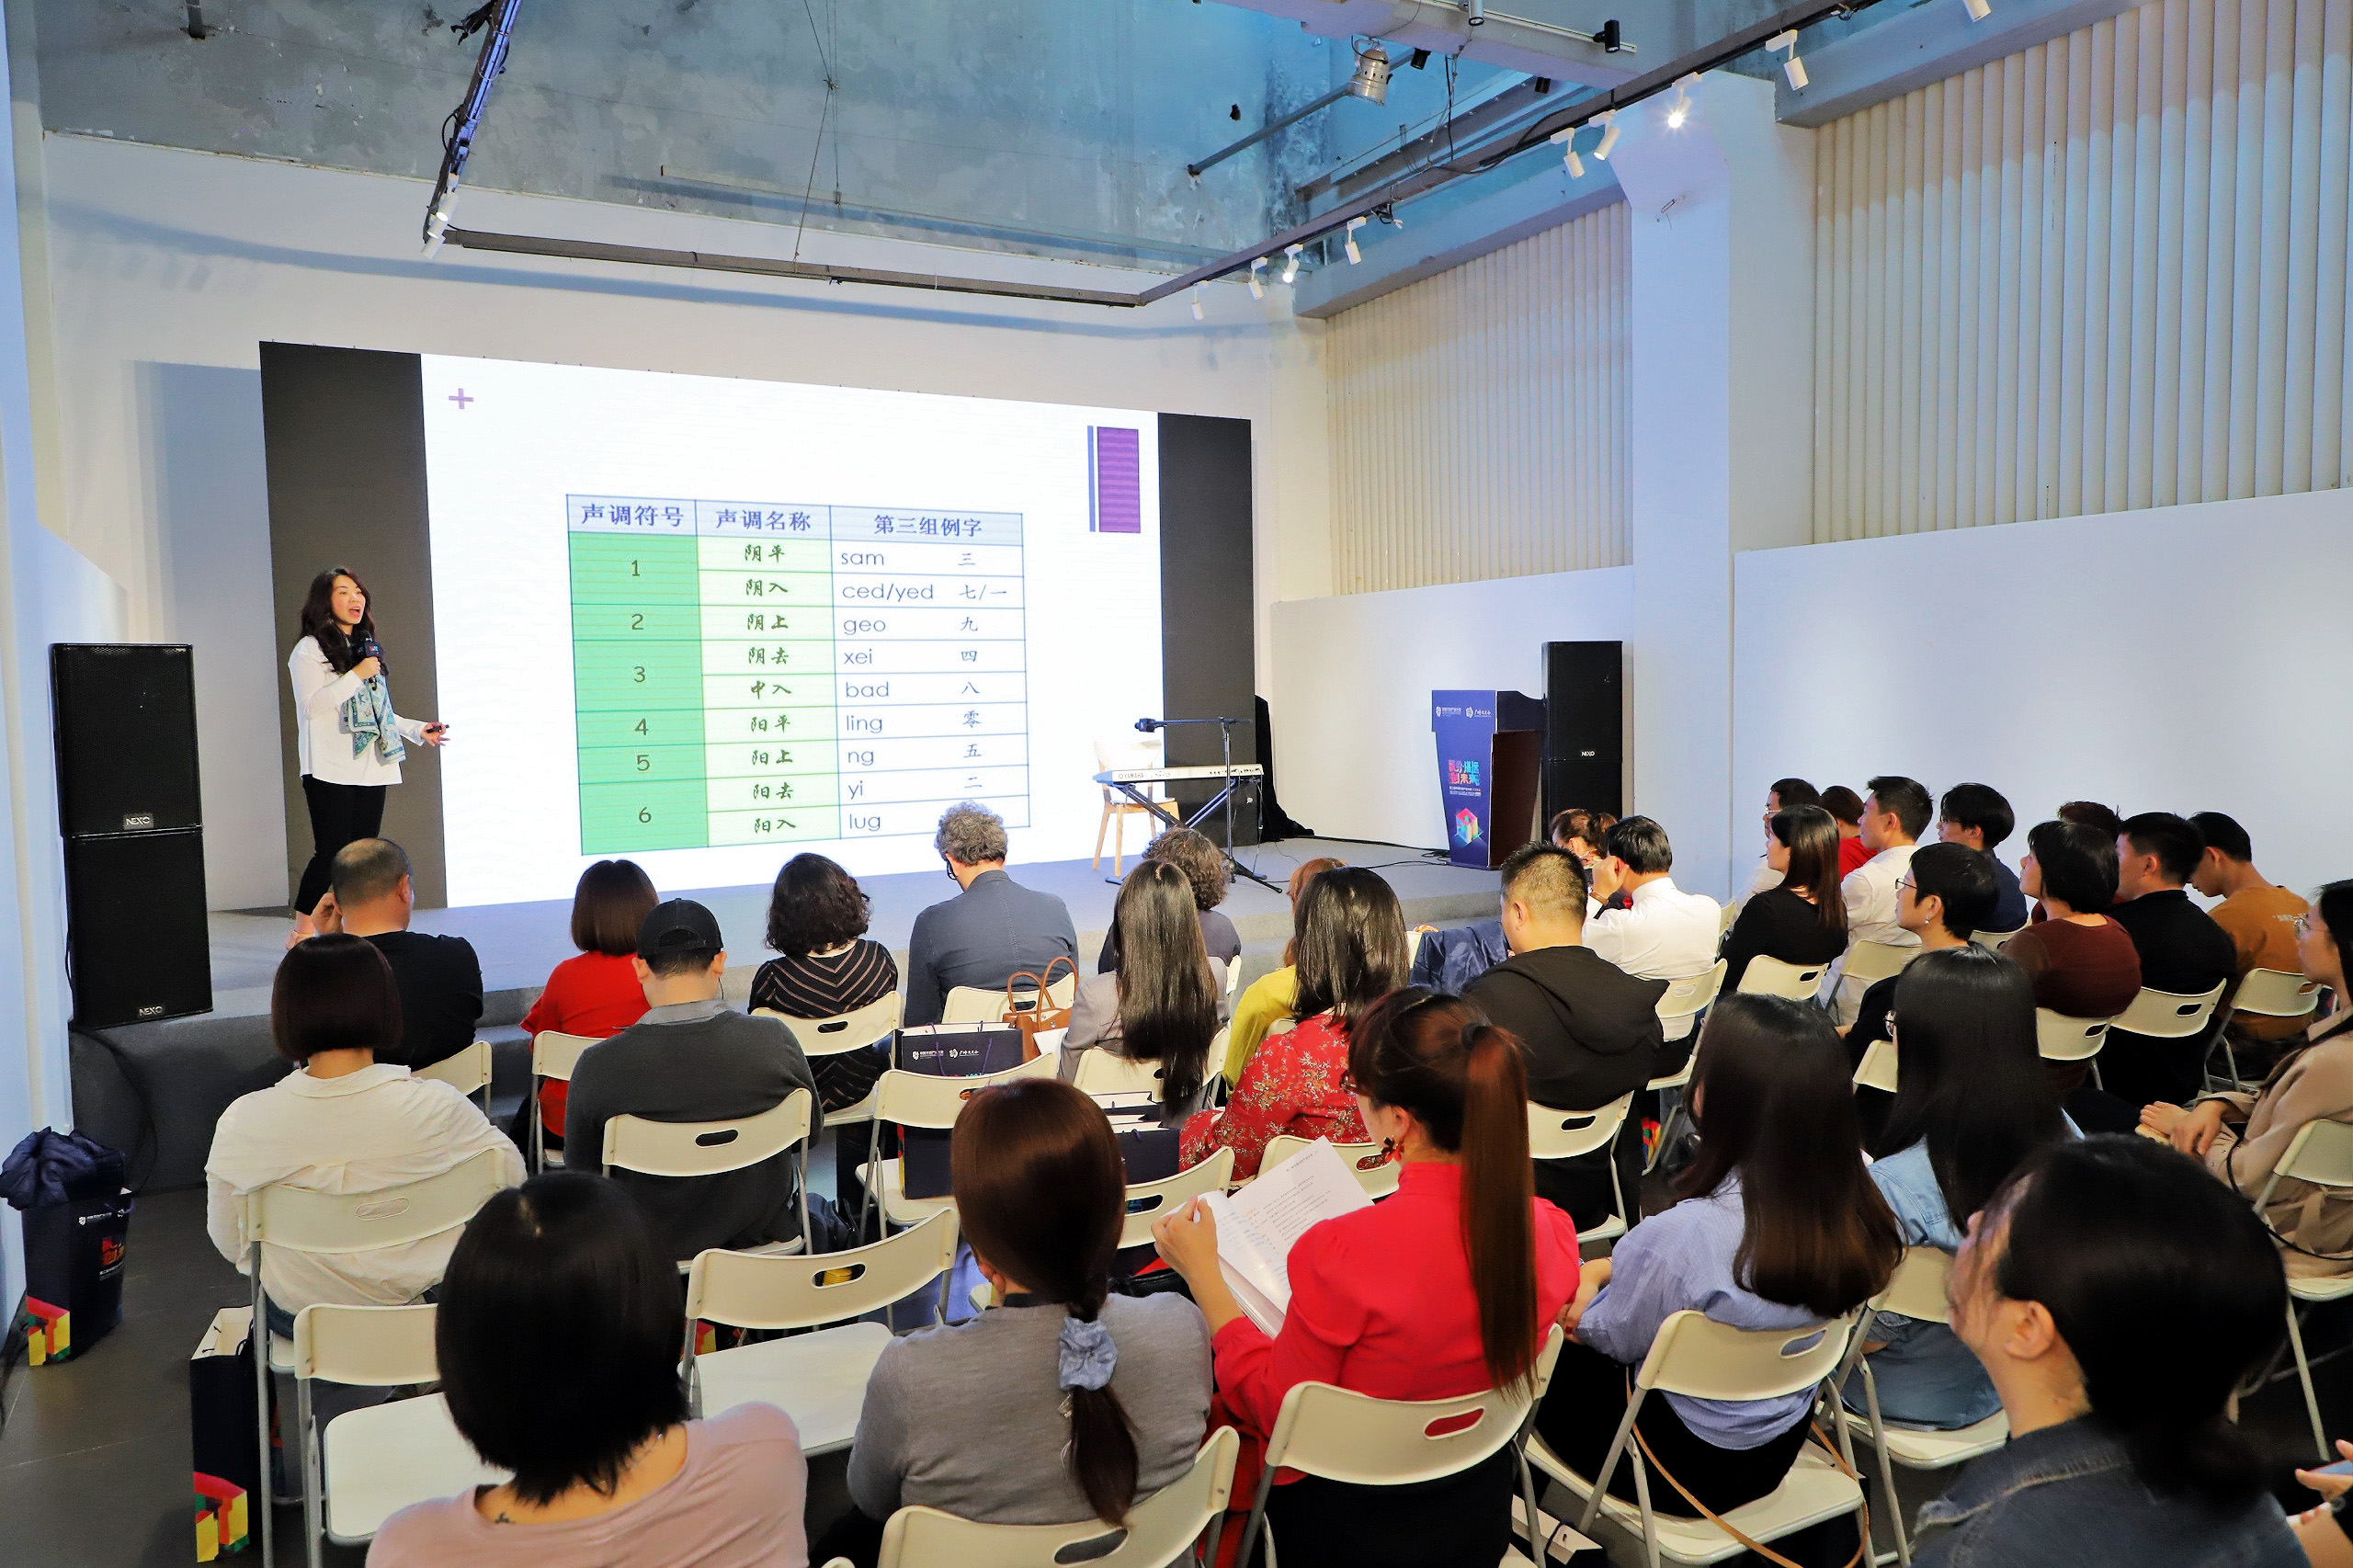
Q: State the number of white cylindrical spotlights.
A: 12